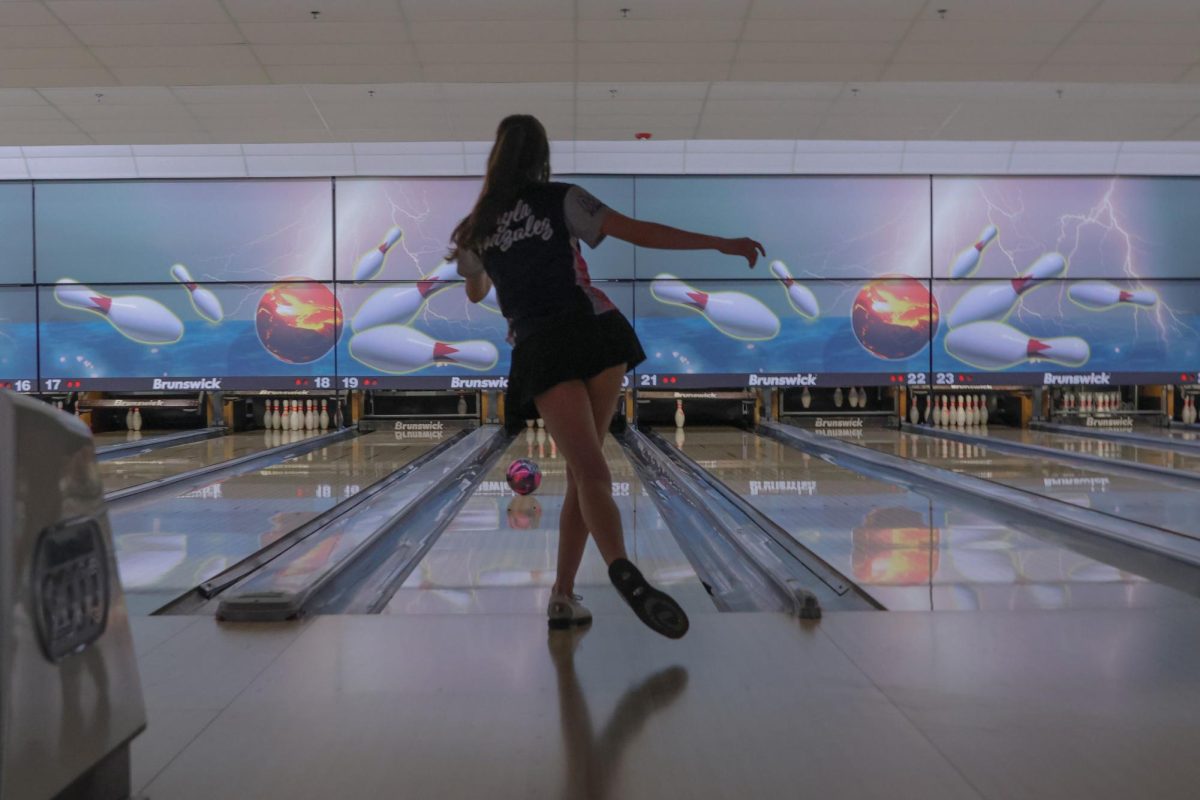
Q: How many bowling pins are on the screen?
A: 12